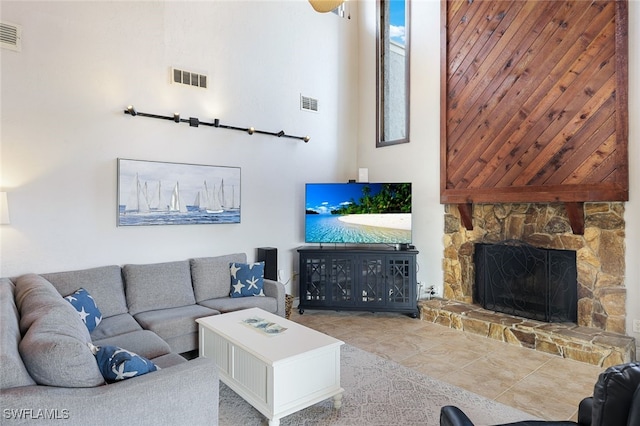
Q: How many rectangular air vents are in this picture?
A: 3